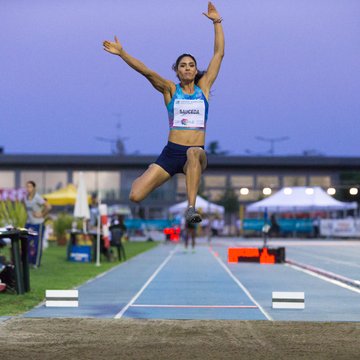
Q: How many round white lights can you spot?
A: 6